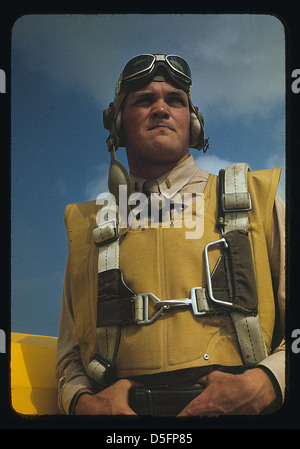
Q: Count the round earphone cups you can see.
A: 2